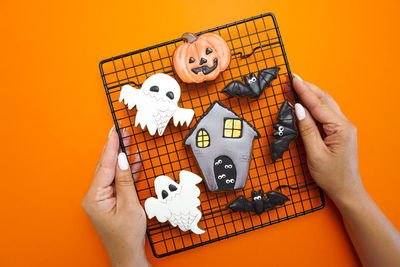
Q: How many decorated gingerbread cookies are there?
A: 7